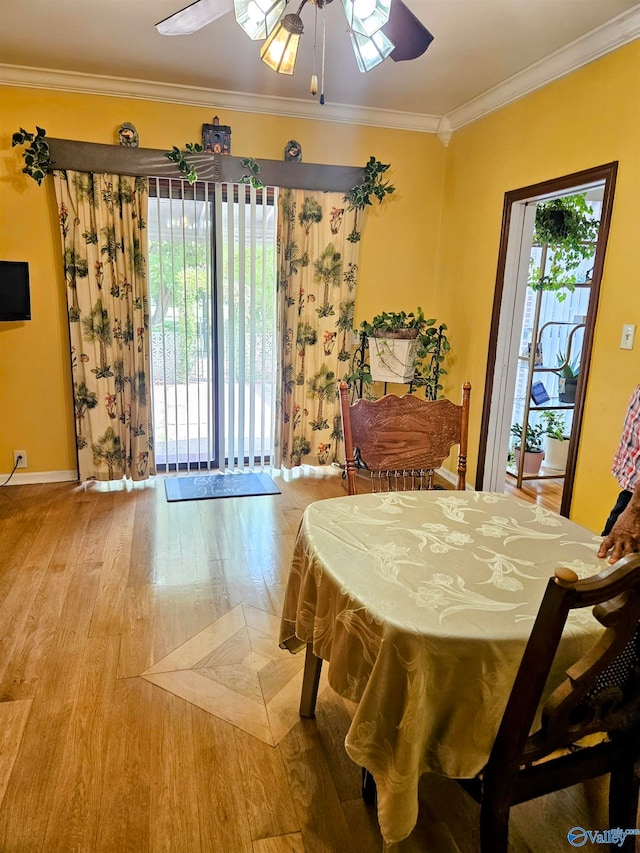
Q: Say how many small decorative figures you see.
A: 3